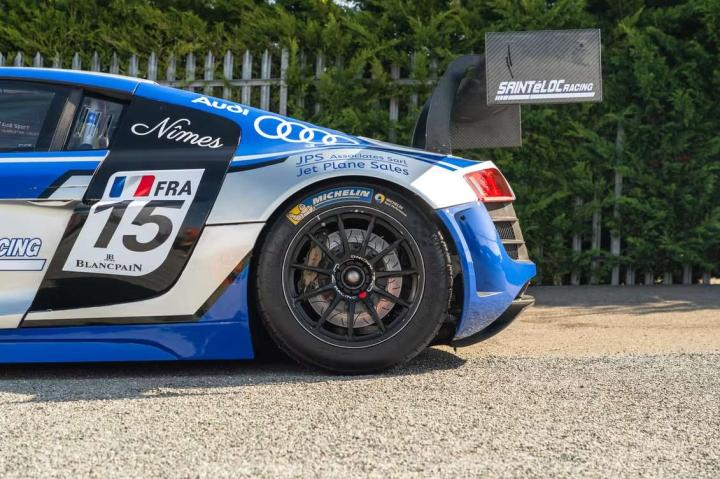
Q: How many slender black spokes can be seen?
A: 11